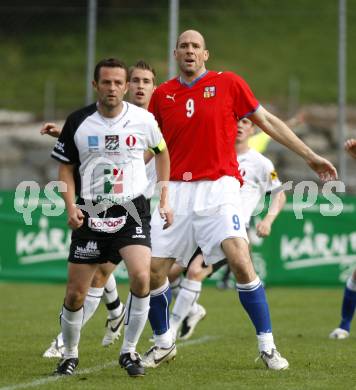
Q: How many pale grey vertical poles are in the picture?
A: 3